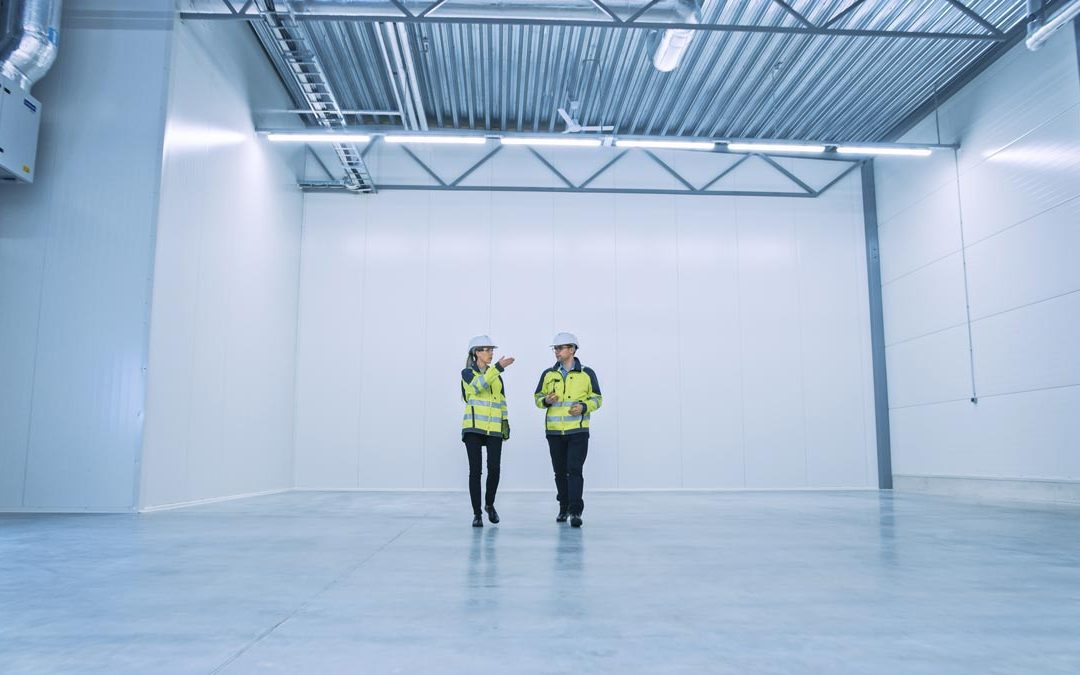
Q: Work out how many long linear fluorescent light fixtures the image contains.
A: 6